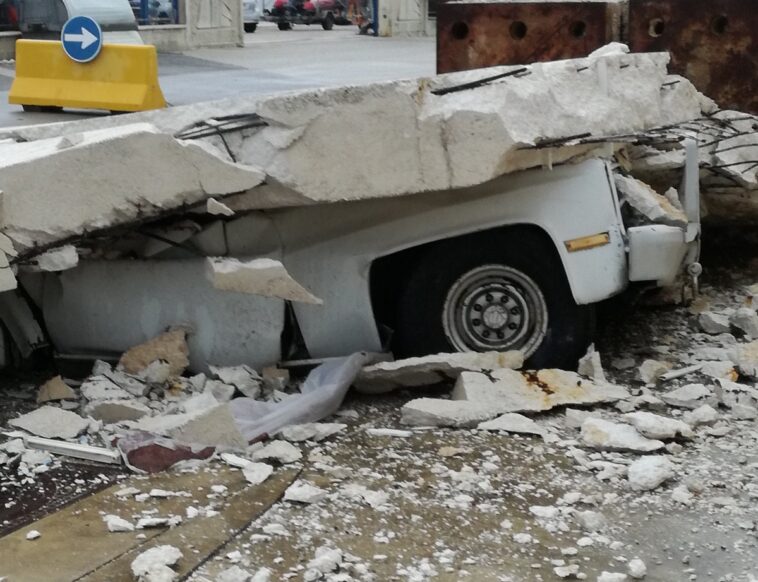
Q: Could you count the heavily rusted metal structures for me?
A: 2